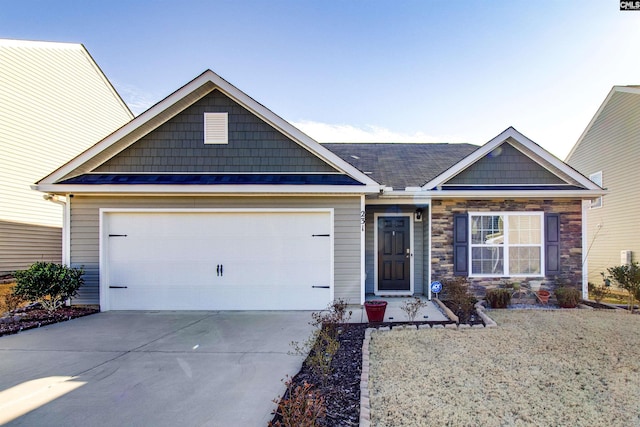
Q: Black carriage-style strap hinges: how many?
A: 4